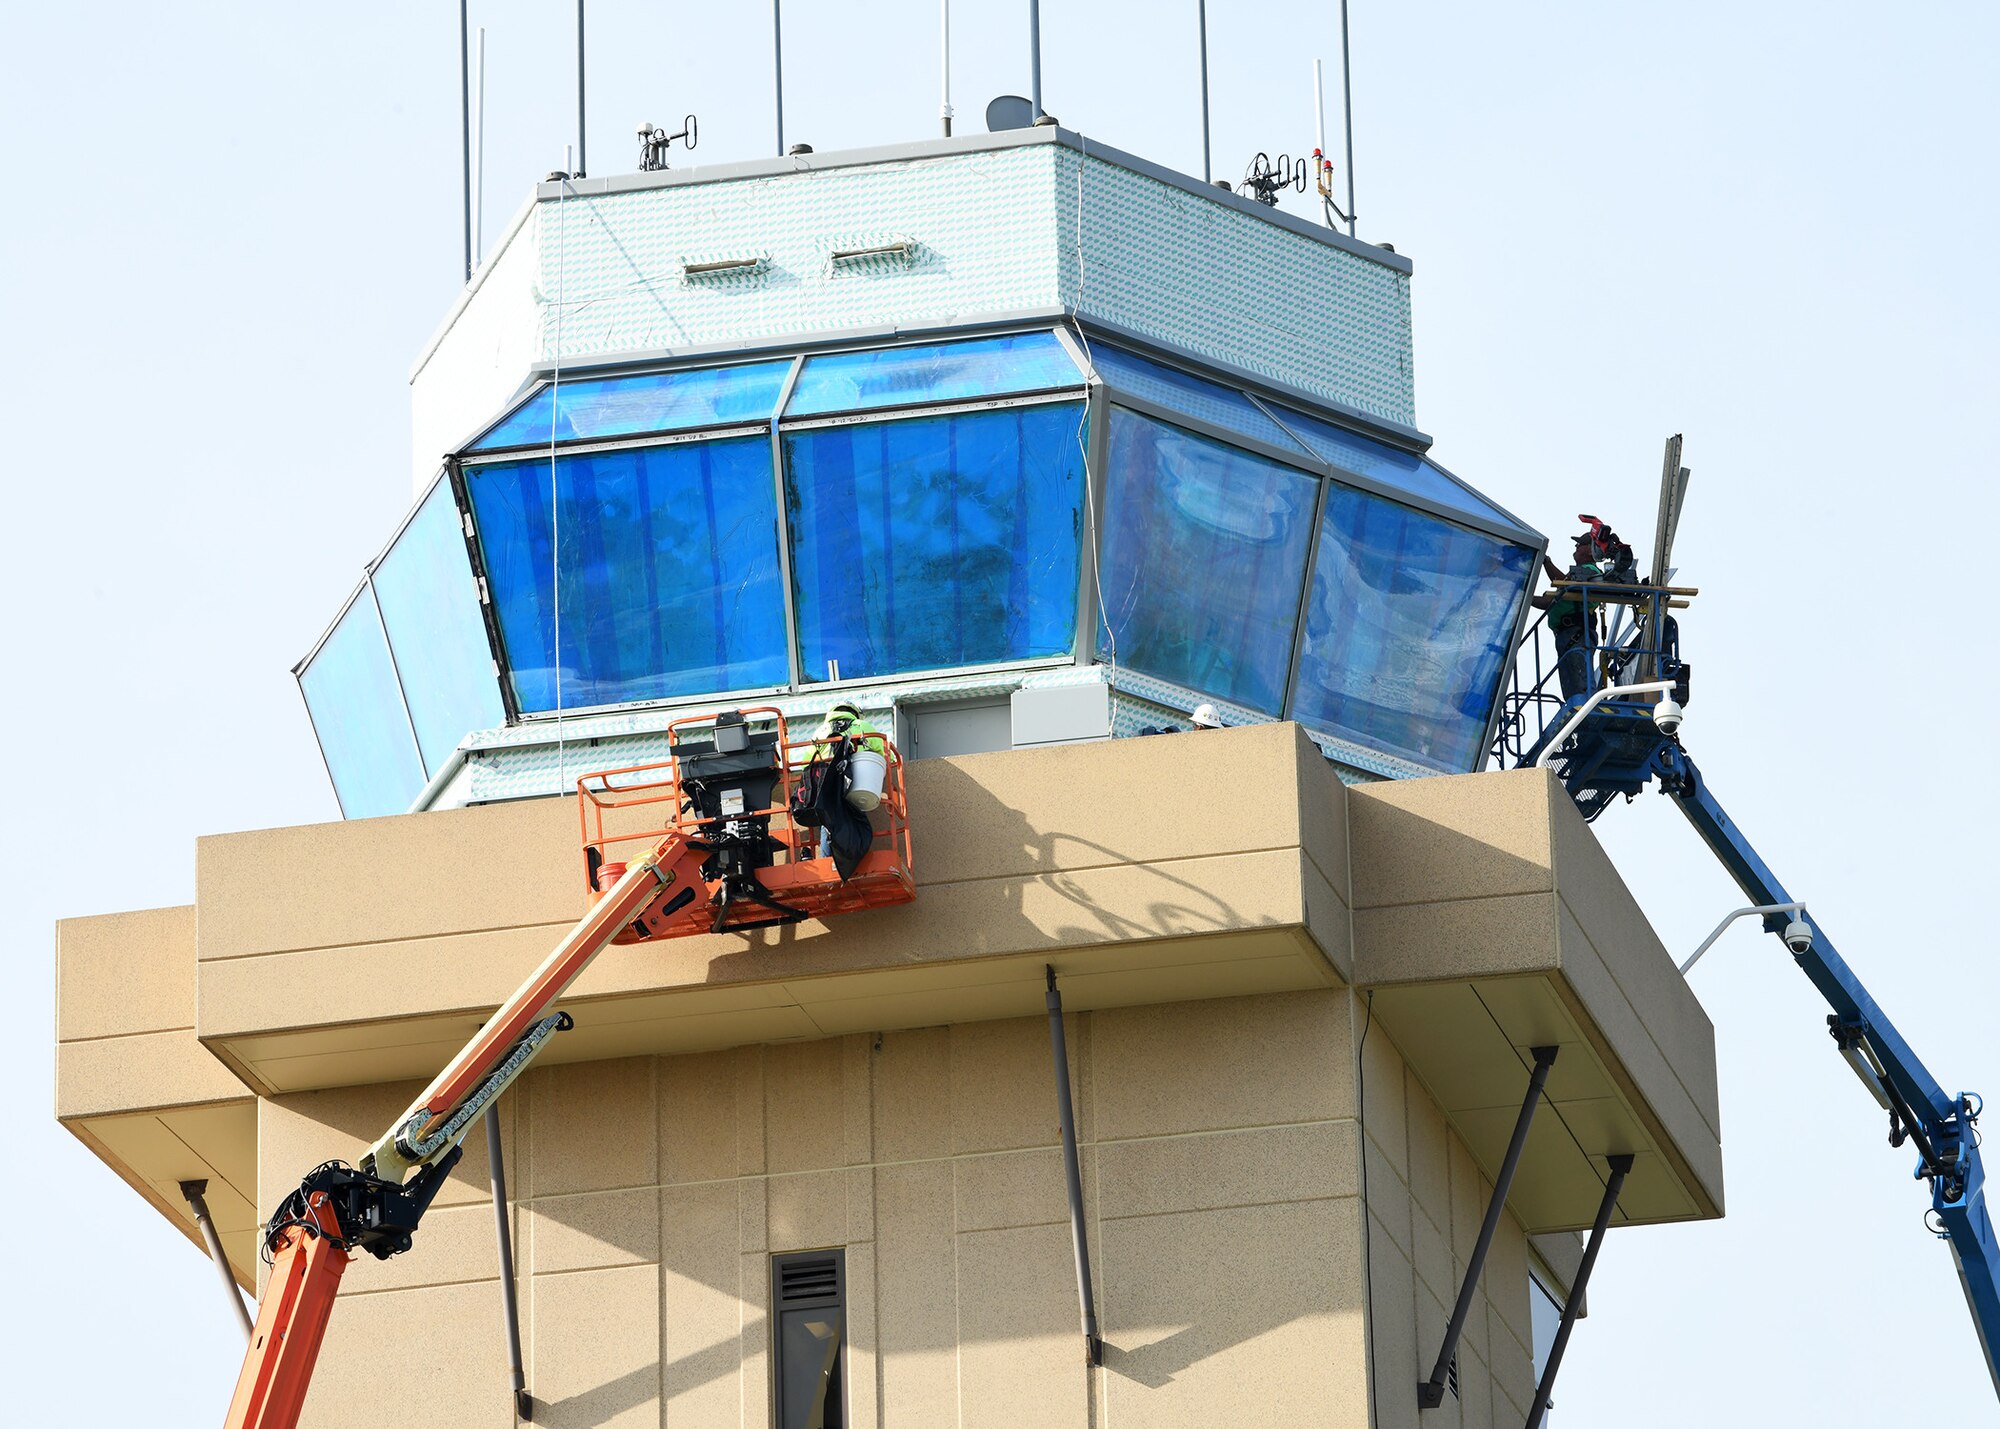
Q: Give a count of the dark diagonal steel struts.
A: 5